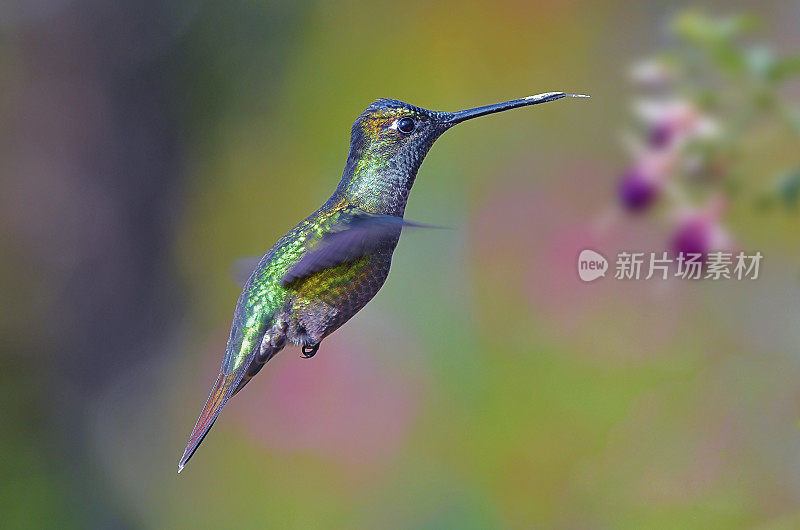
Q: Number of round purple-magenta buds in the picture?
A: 3